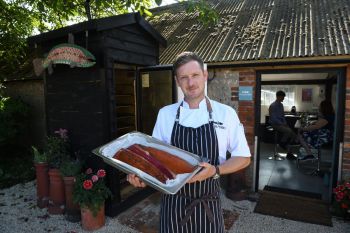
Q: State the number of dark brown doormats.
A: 1